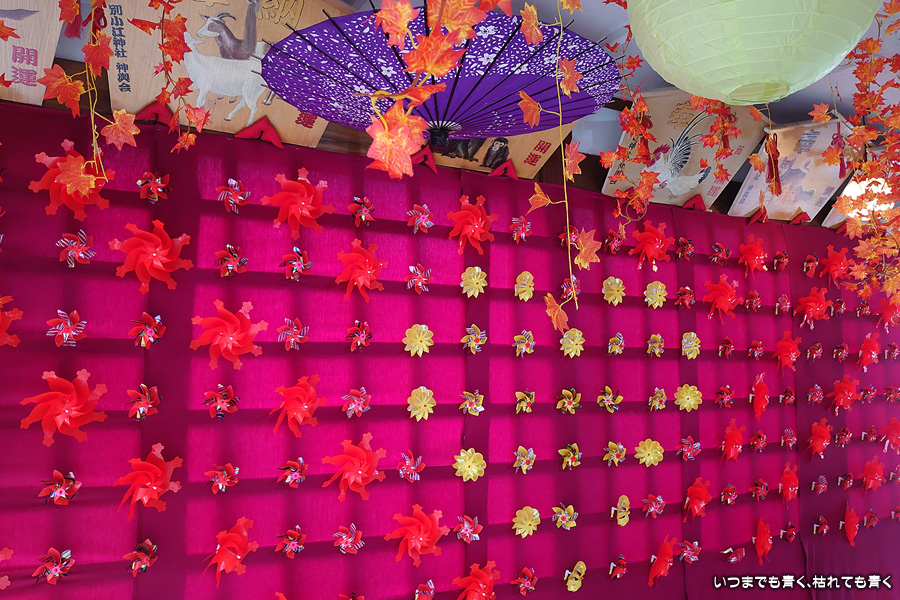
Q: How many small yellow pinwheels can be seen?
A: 13